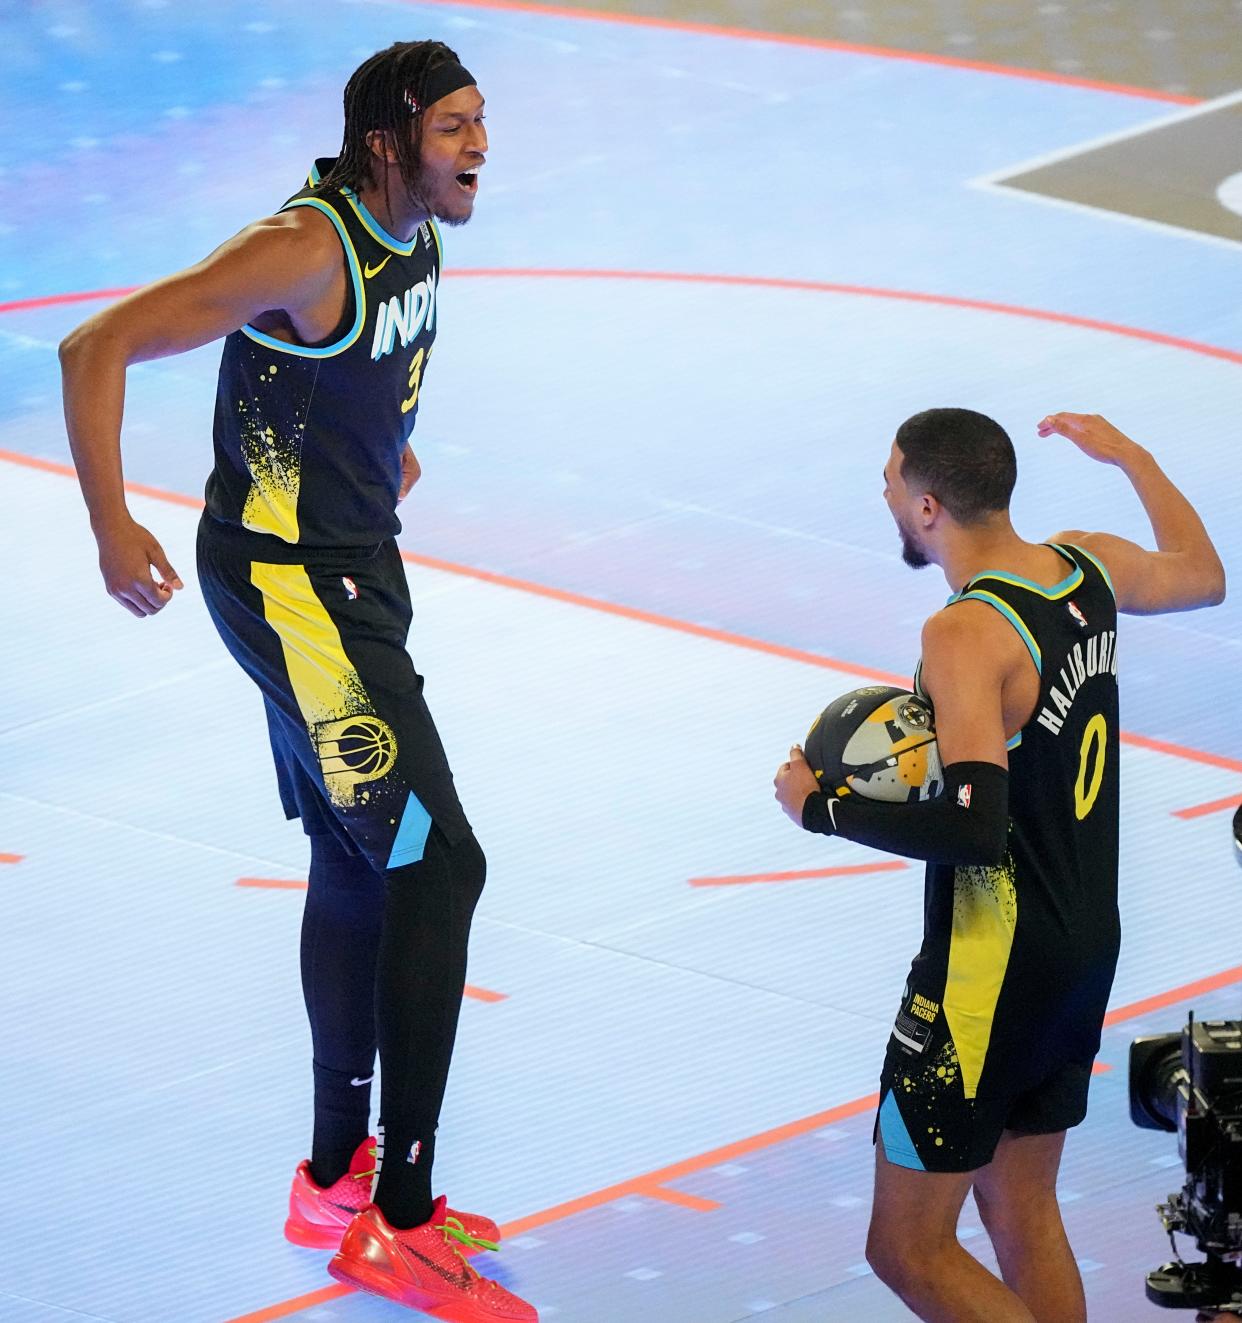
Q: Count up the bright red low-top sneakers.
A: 2